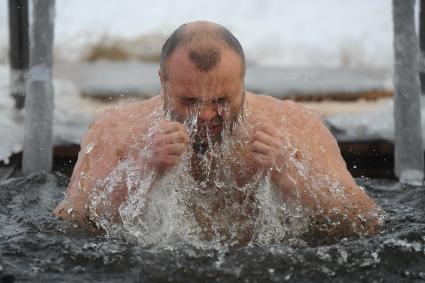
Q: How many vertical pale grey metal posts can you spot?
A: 2